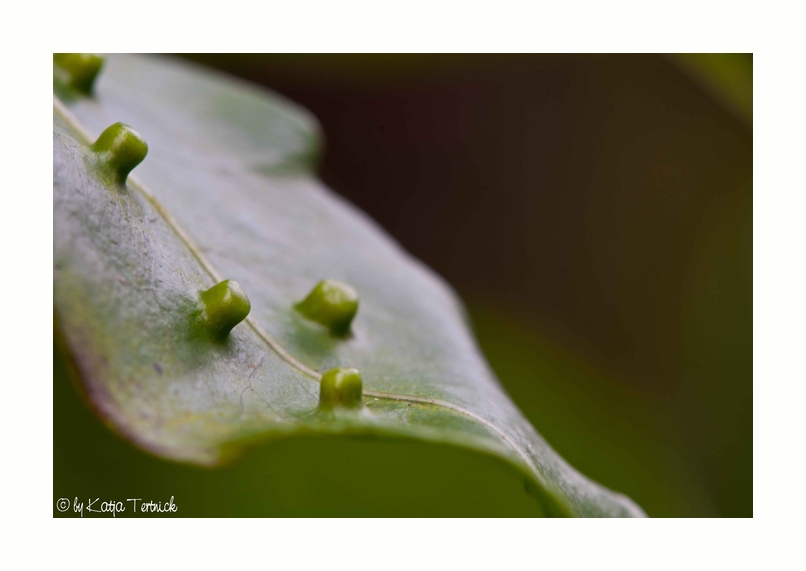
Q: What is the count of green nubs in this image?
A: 5